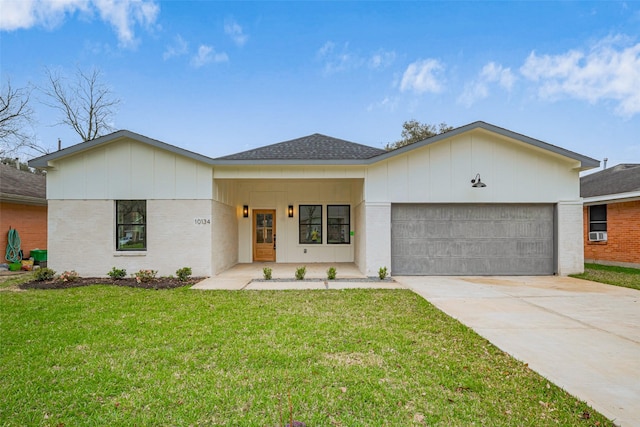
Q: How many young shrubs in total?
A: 9